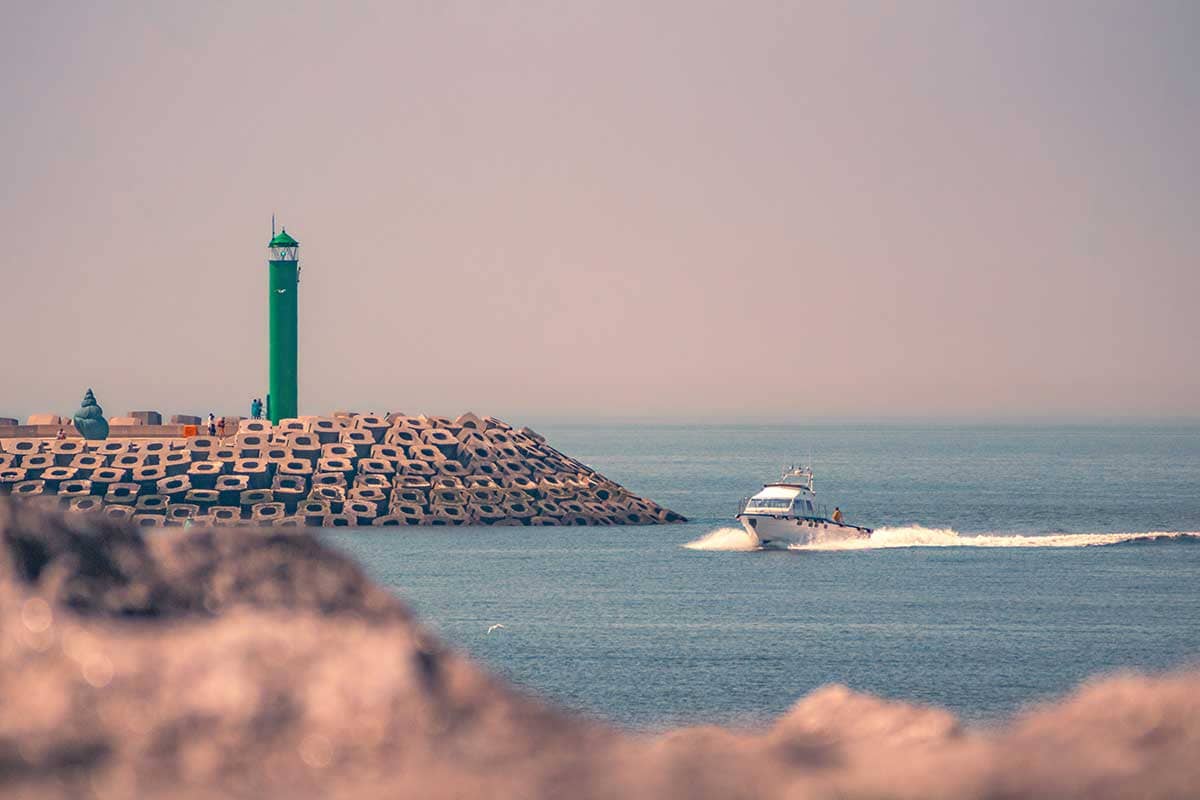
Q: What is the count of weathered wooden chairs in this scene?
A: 0